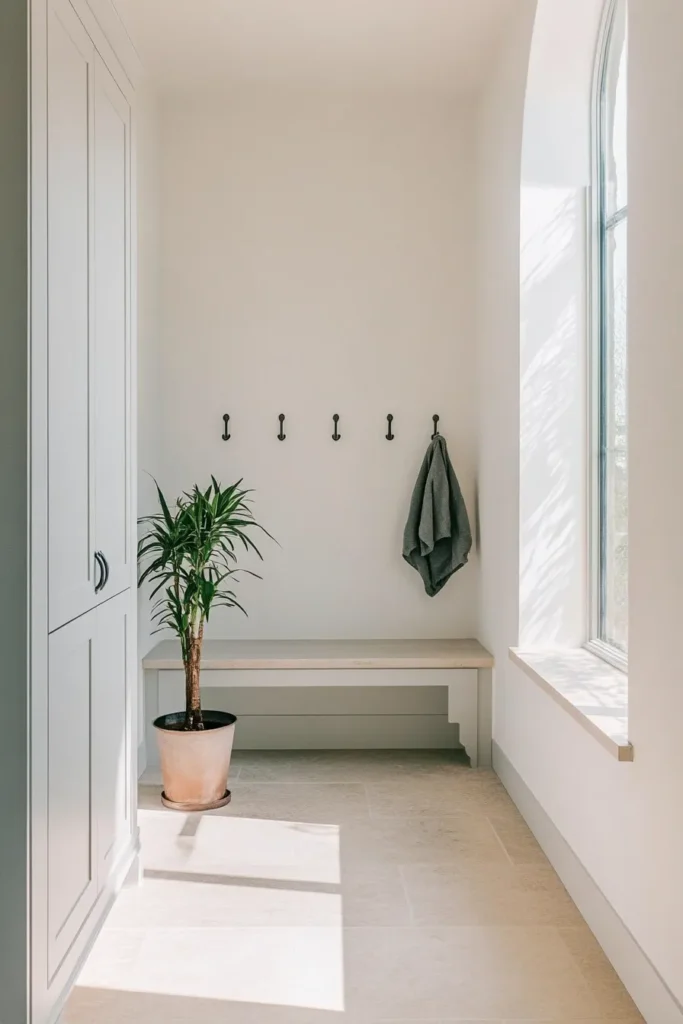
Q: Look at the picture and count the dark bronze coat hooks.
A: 5